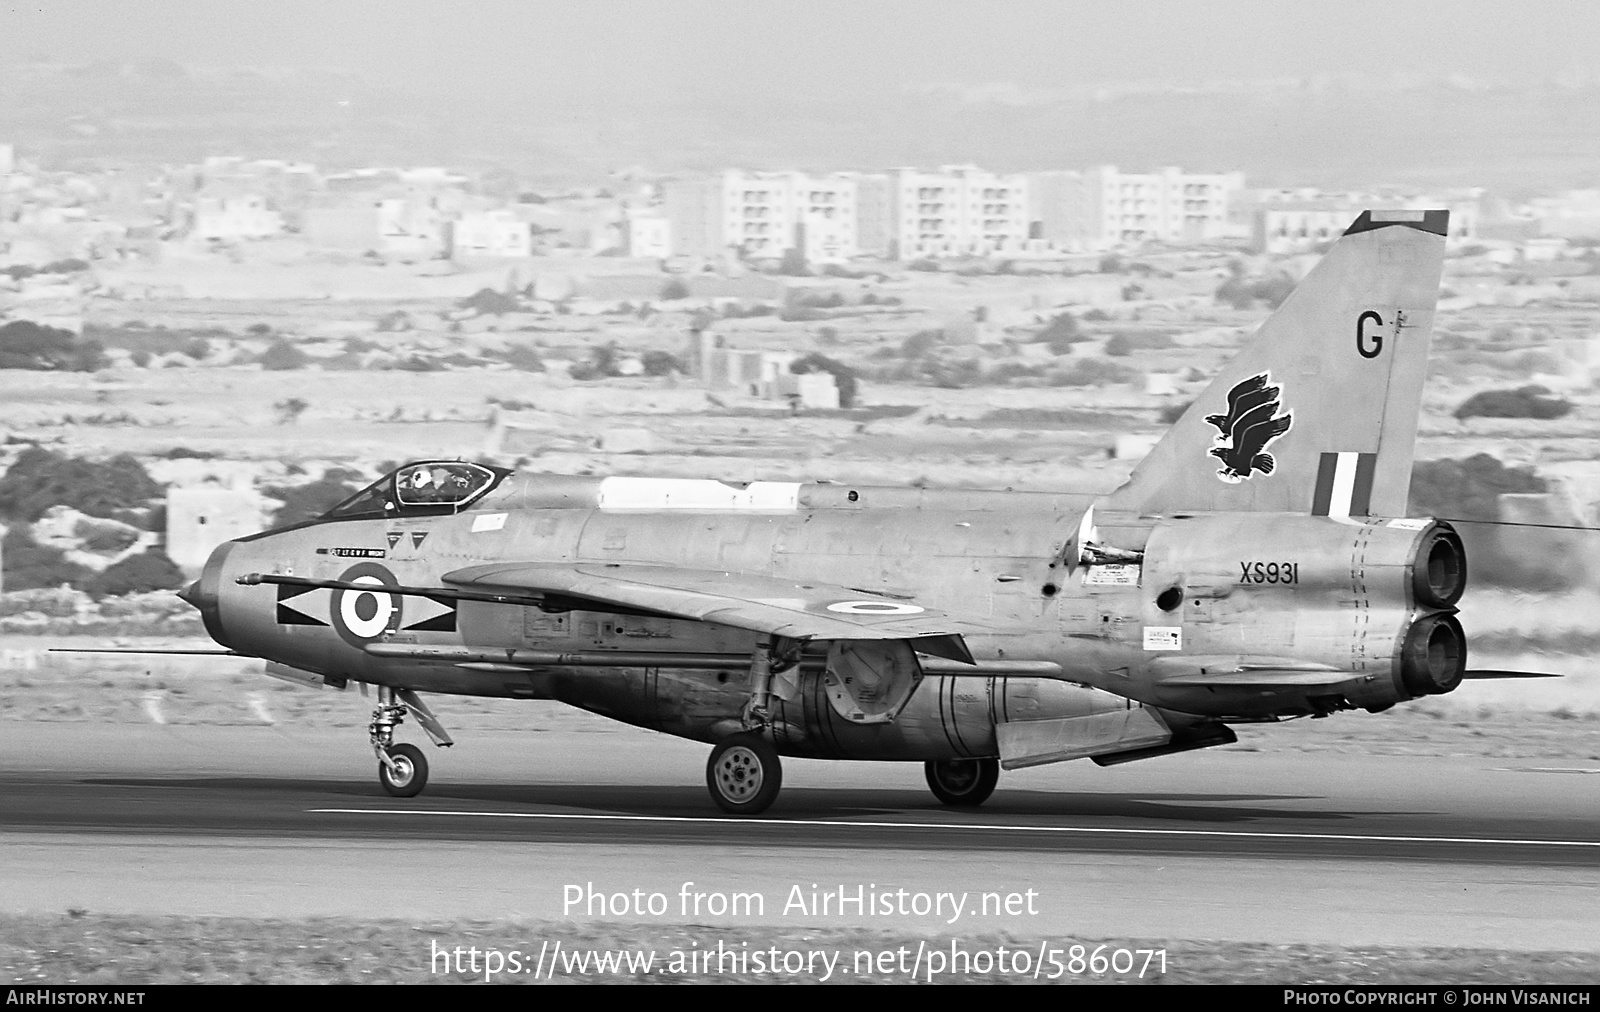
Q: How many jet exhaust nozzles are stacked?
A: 2